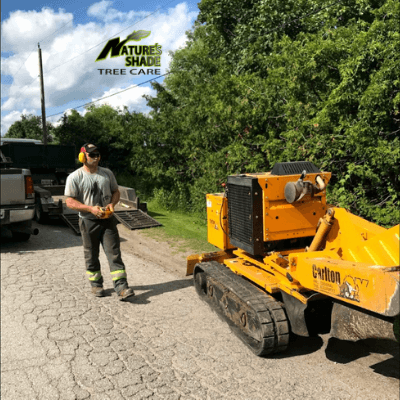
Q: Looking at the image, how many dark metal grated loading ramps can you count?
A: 2